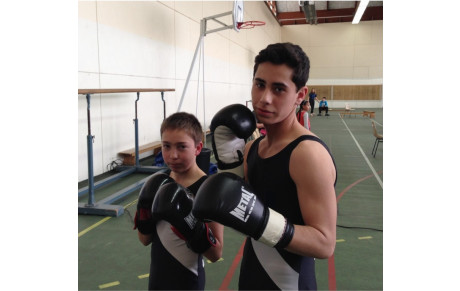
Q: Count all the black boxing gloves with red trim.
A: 2